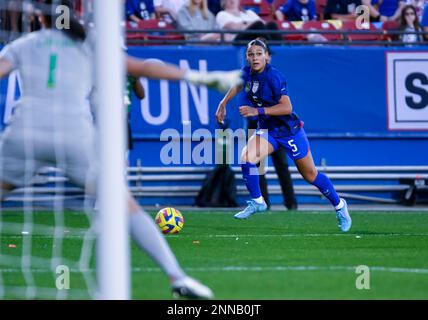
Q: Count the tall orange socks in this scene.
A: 0